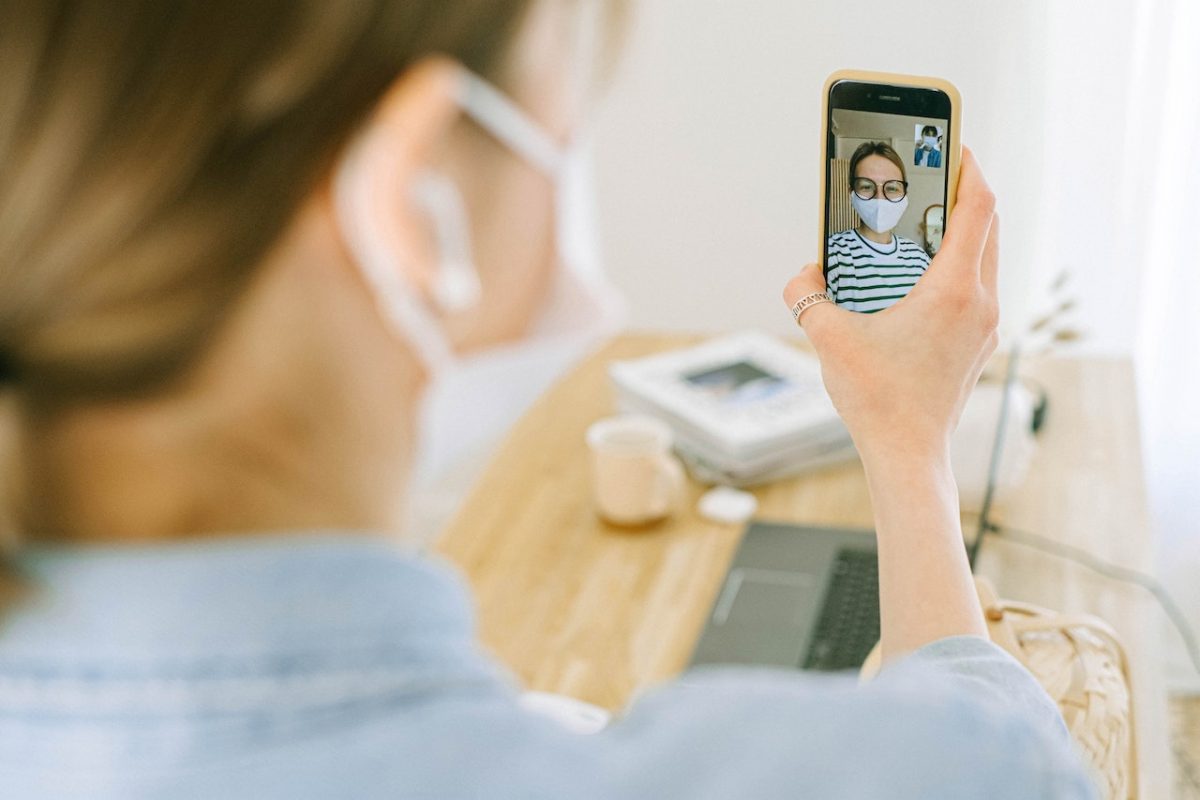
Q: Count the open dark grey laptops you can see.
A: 1